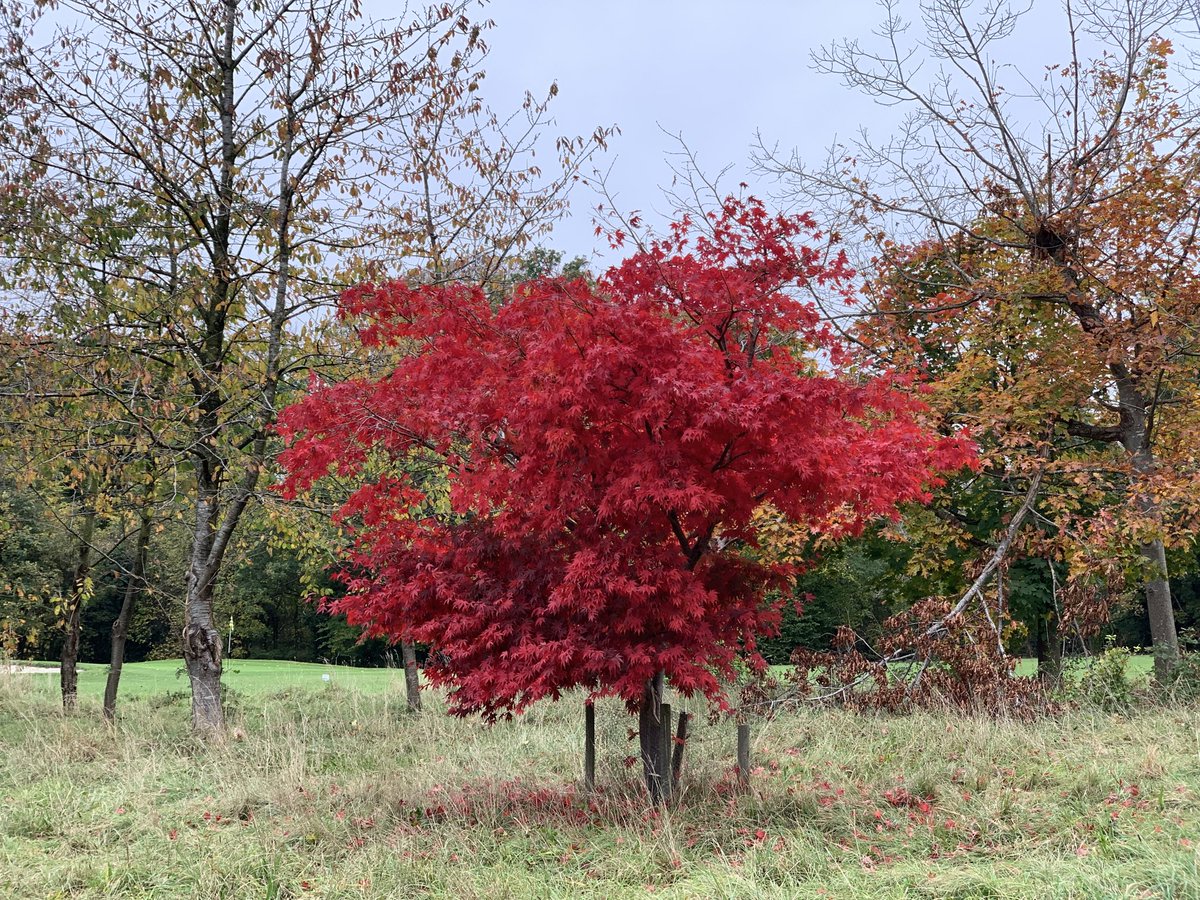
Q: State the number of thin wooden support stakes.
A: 4